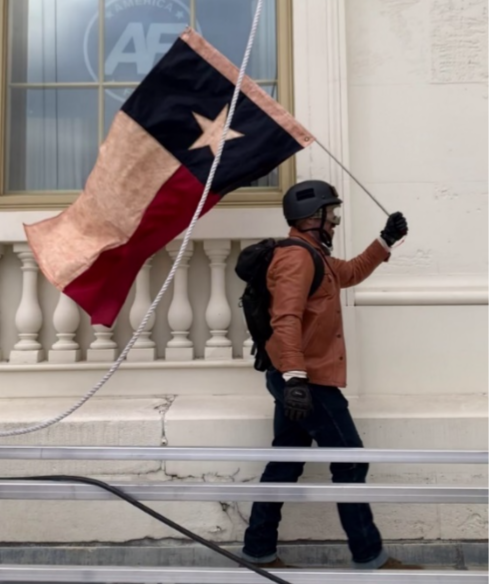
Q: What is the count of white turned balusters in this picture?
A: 7